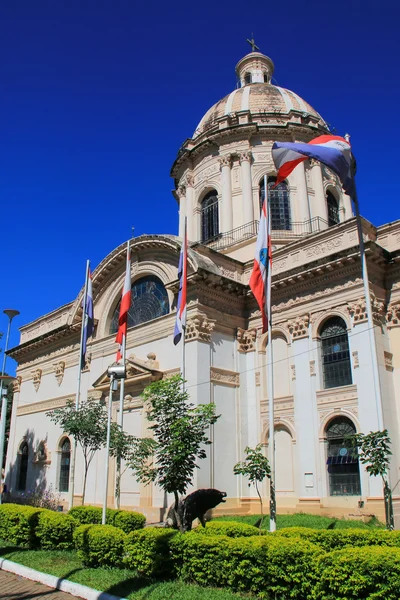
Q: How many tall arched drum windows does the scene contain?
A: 3